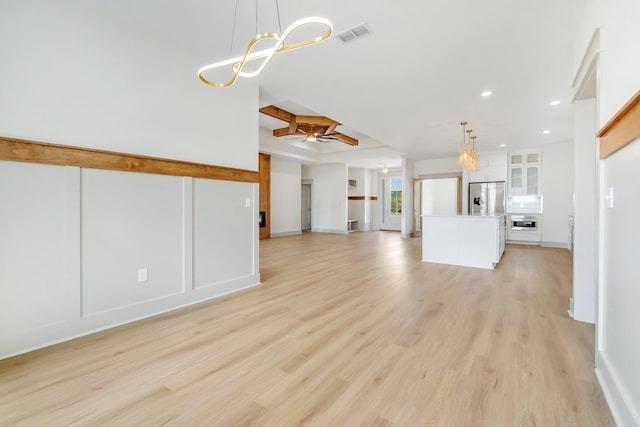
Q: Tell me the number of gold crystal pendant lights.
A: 3